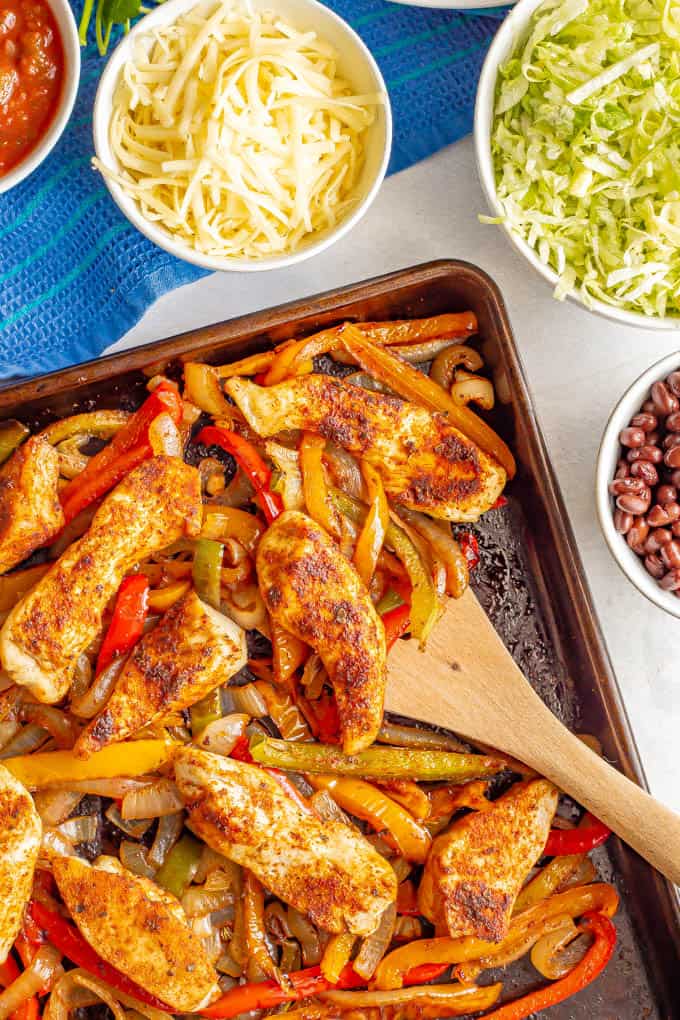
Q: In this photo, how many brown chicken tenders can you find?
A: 9